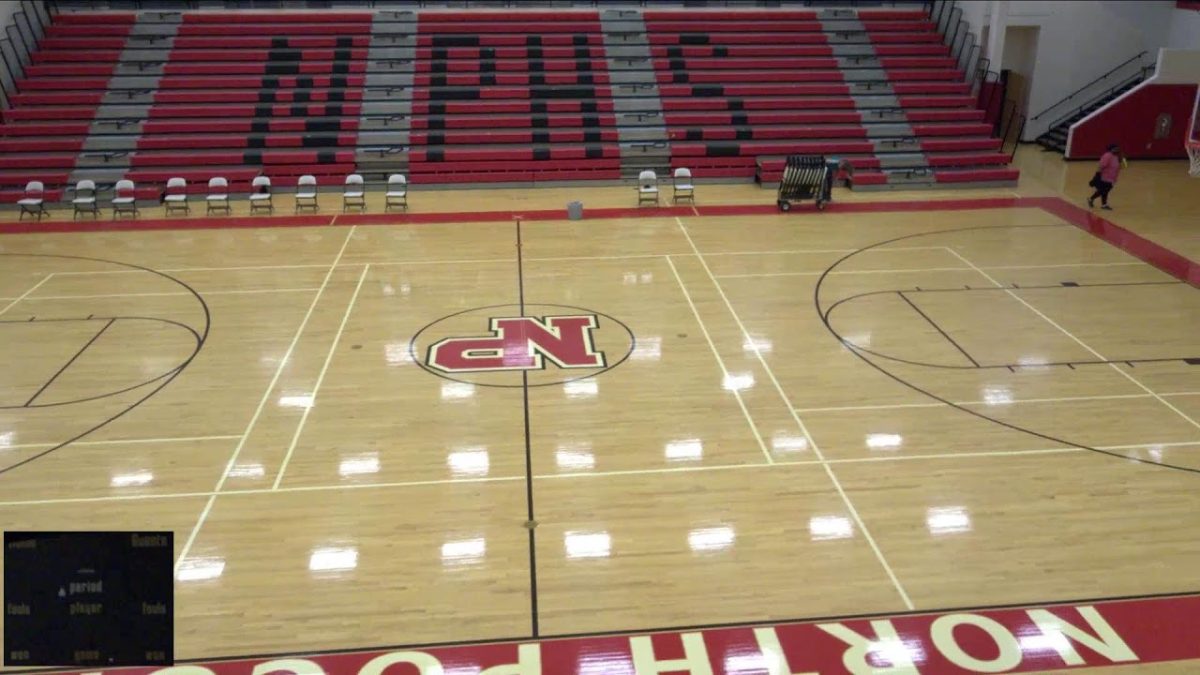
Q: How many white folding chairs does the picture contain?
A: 11